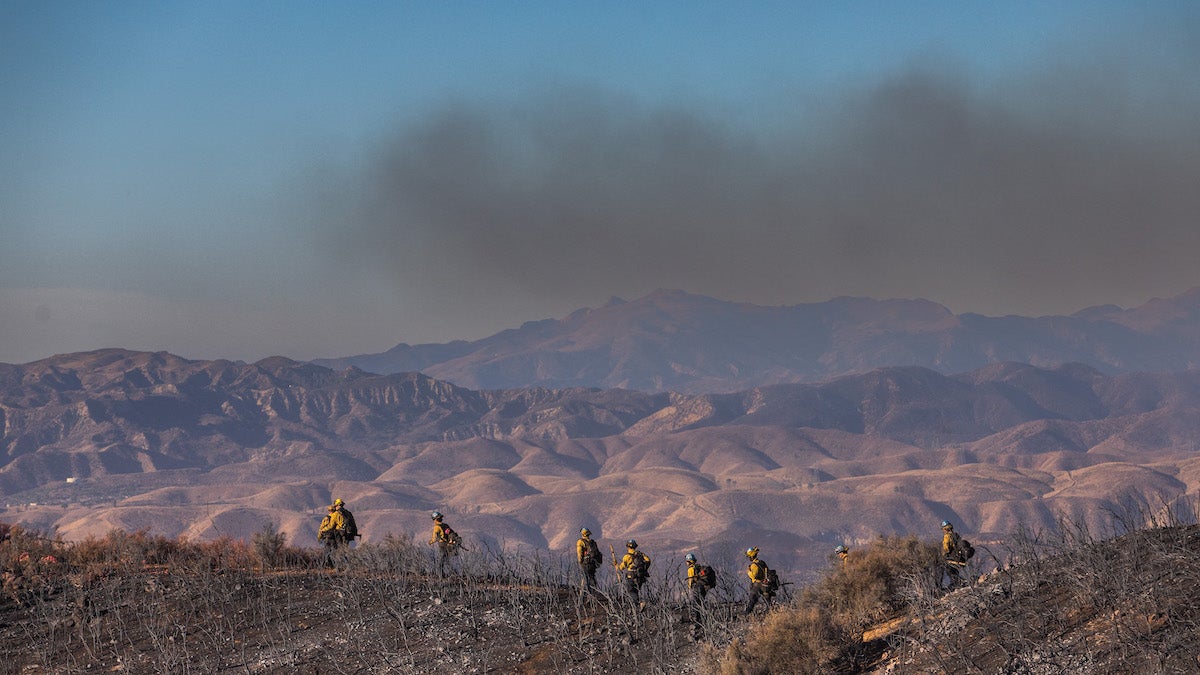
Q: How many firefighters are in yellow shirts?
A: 9